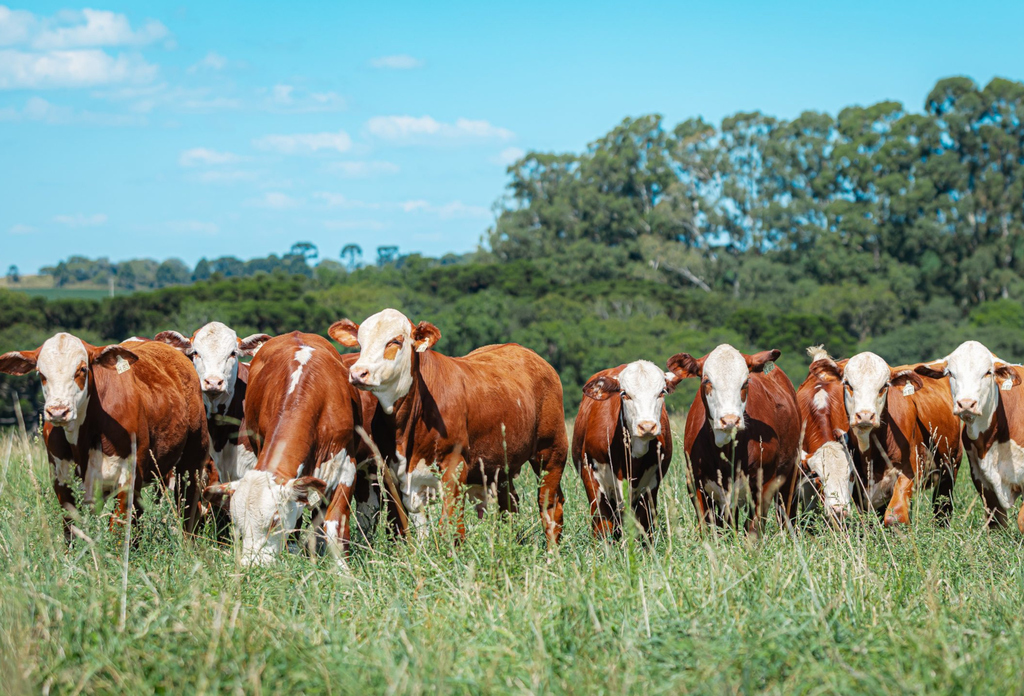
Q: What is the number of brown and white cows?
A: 9